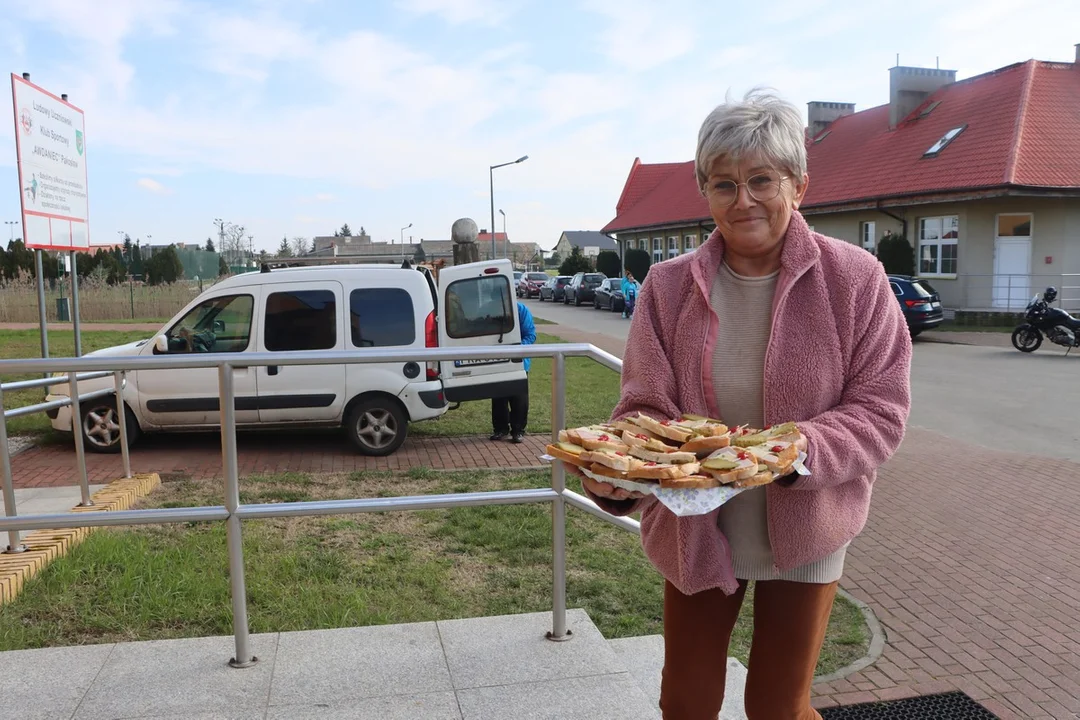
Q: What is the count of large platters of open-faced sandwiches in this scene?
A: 1